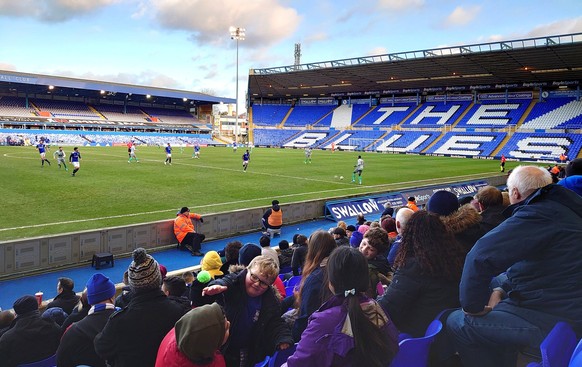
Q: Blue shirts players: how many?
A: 6